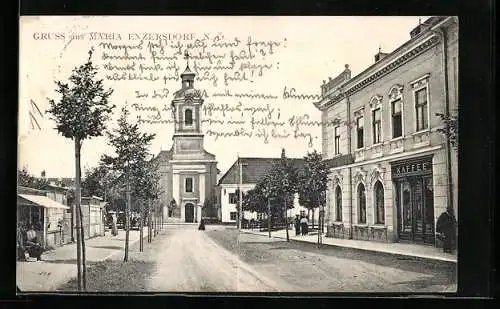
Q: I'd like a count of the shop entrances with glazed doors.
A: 1